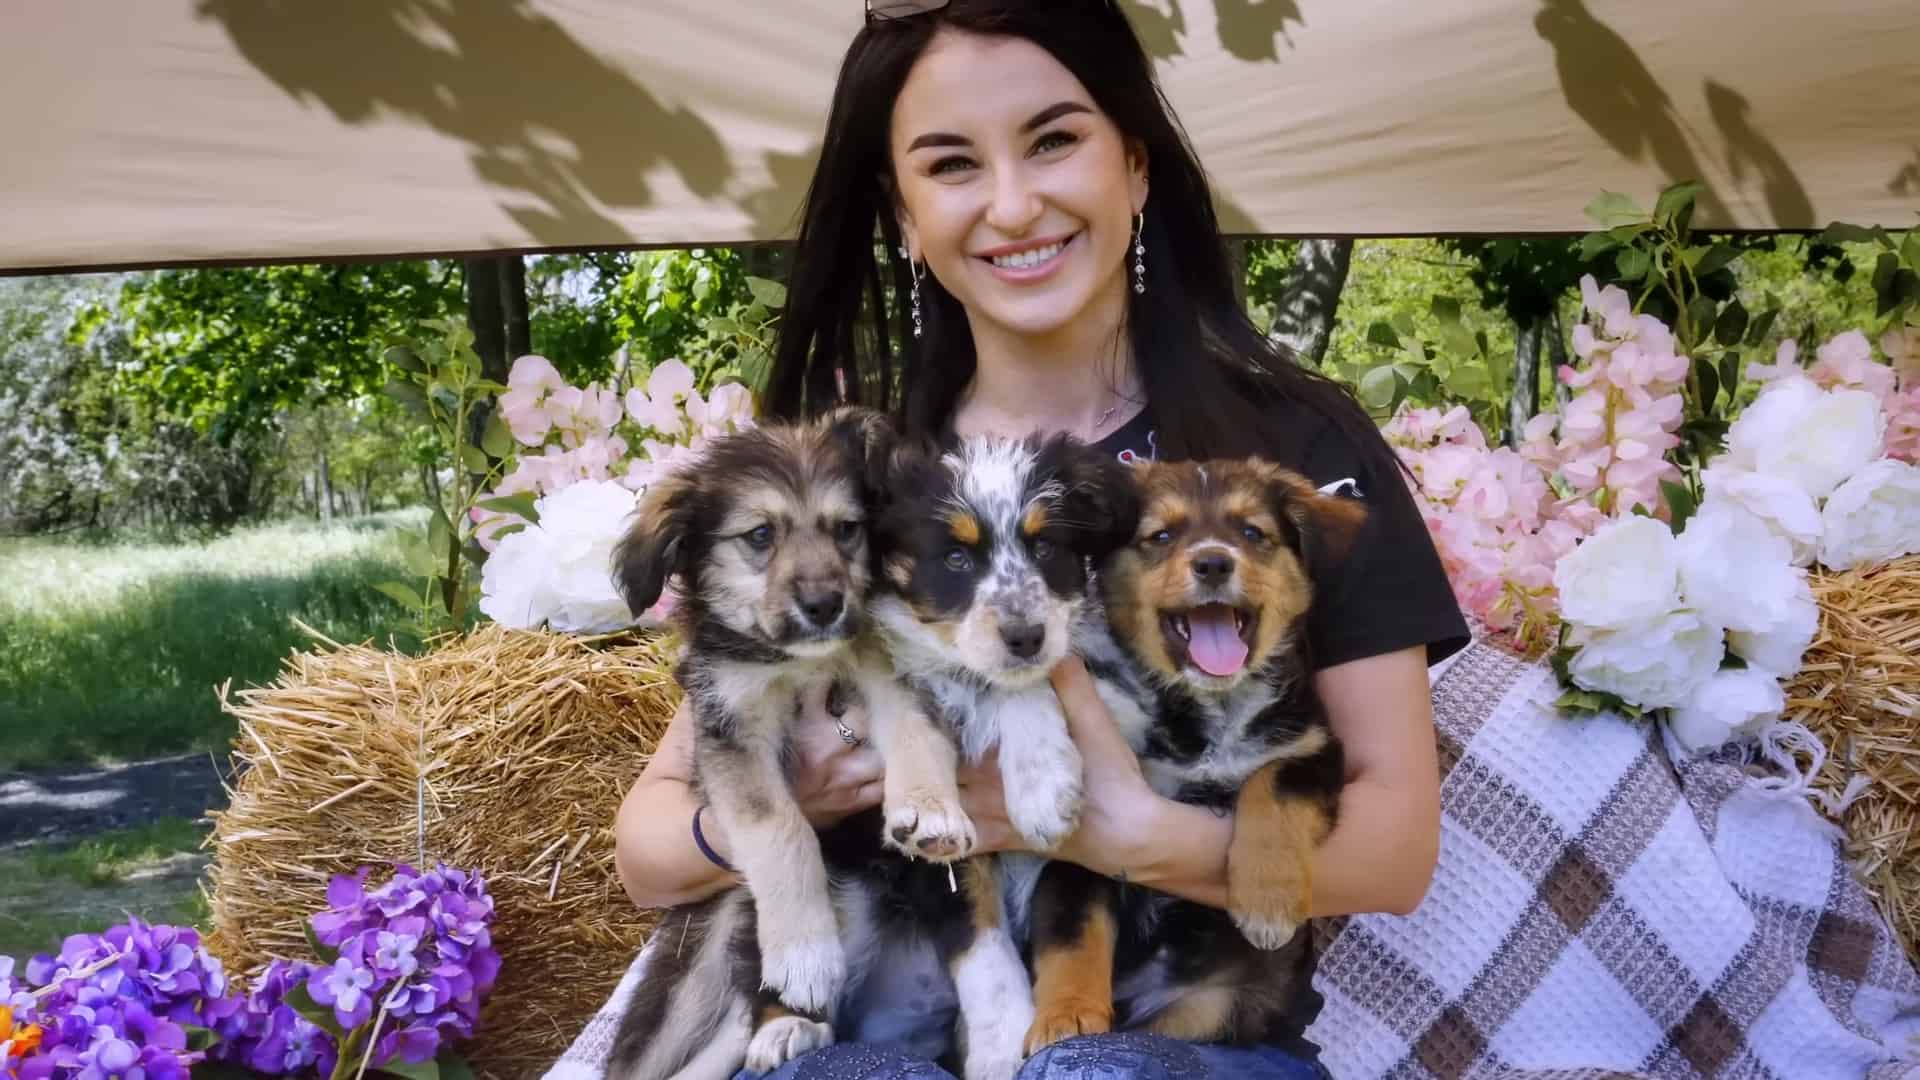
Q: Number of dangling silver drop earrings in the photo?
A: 2